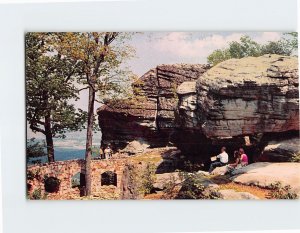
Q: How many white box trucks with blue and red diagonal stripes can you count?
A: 0